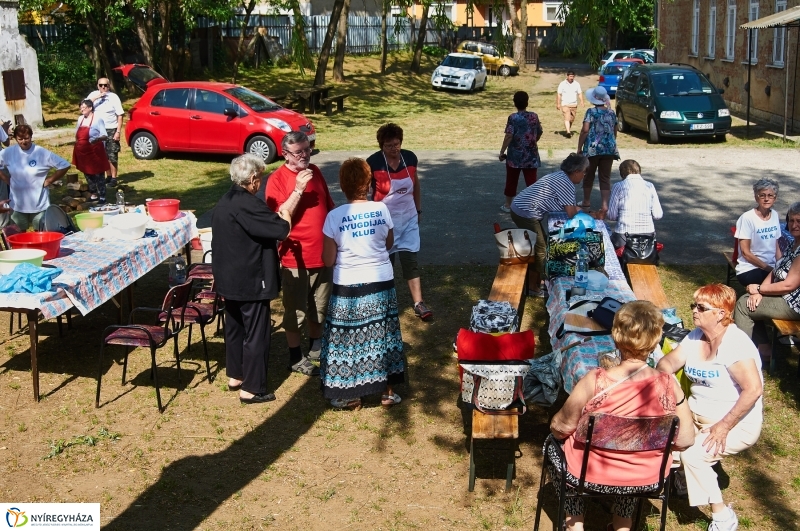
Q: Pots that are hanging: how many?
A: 0